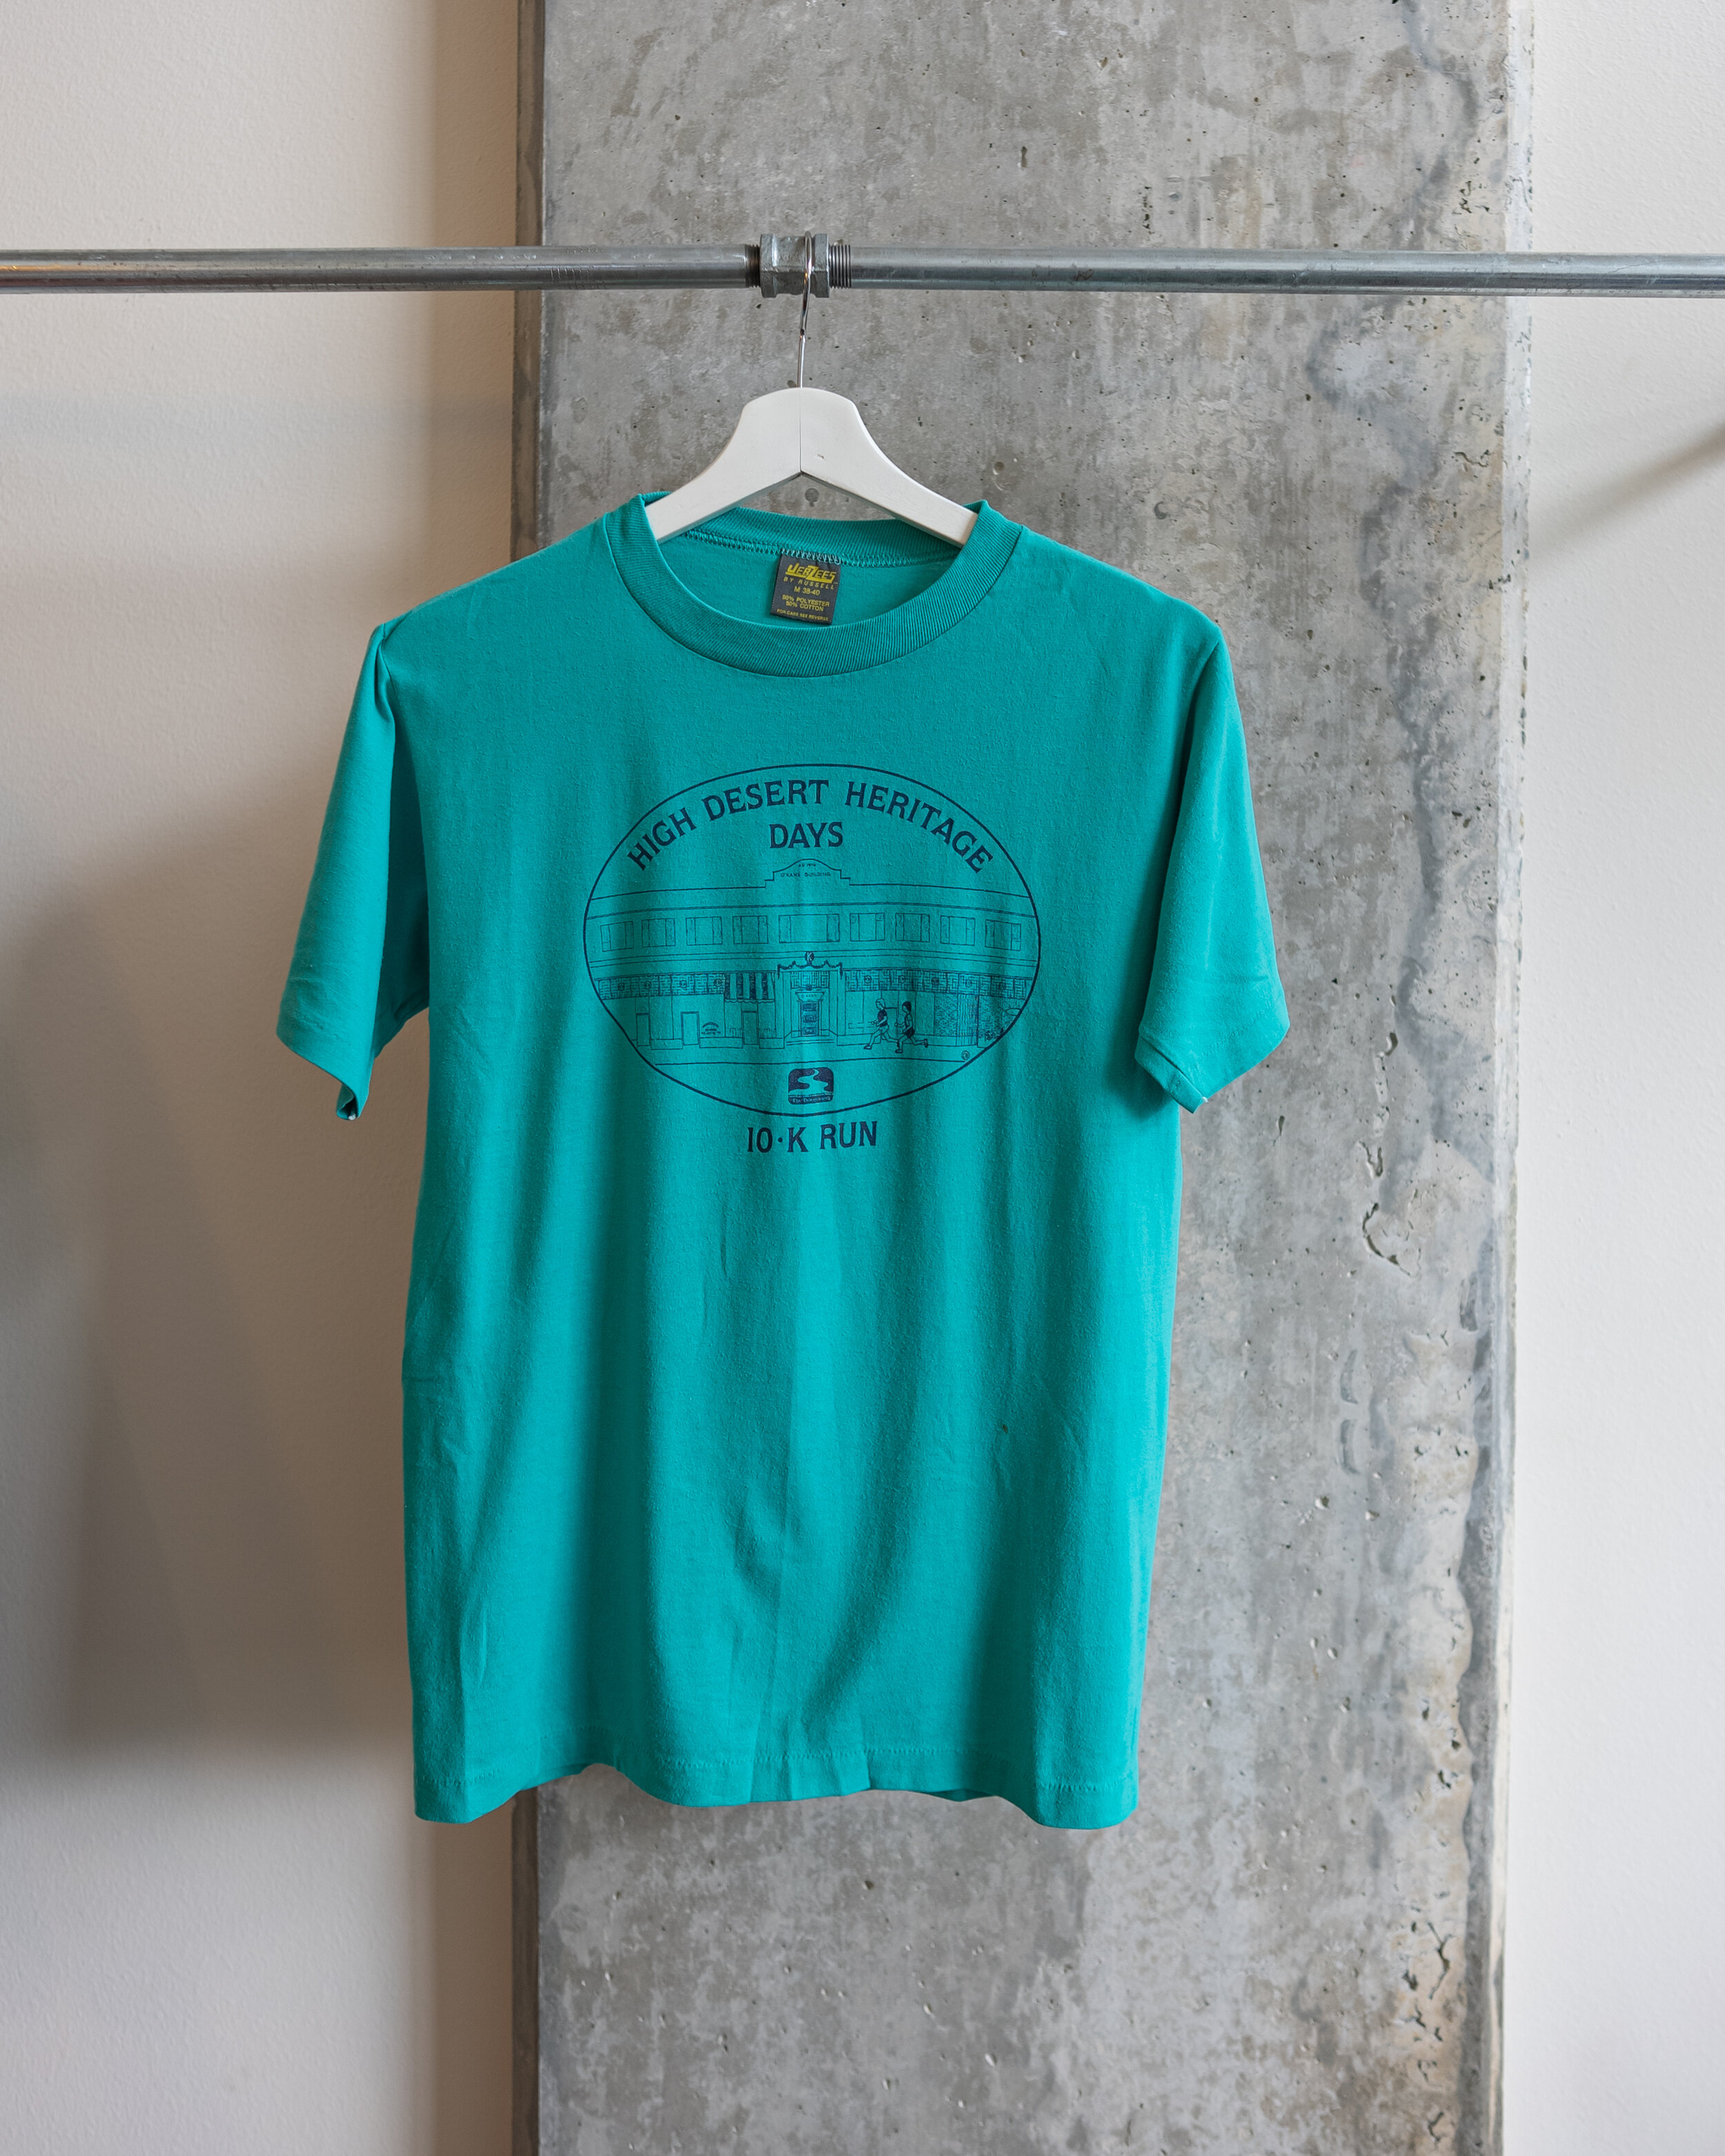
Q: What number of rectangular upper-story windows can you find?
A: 9